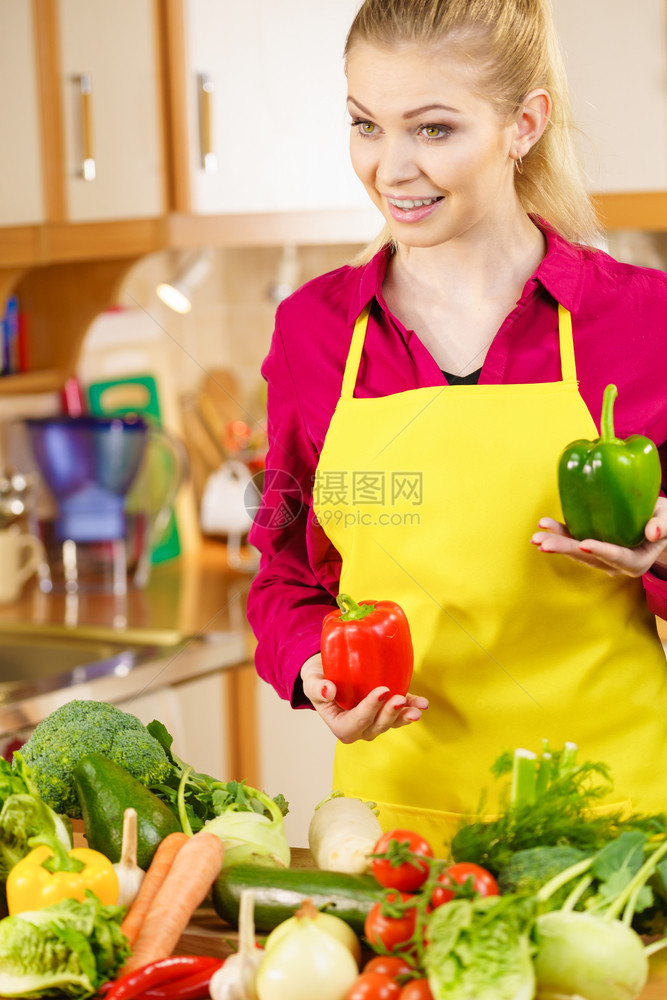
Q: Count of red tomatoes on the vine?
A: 6